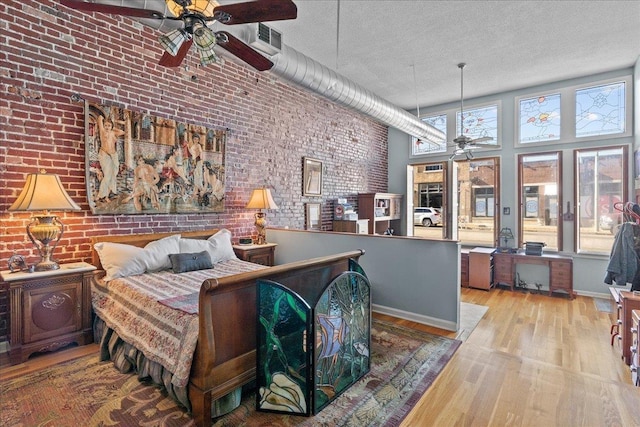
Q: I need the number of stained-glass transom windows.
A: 4